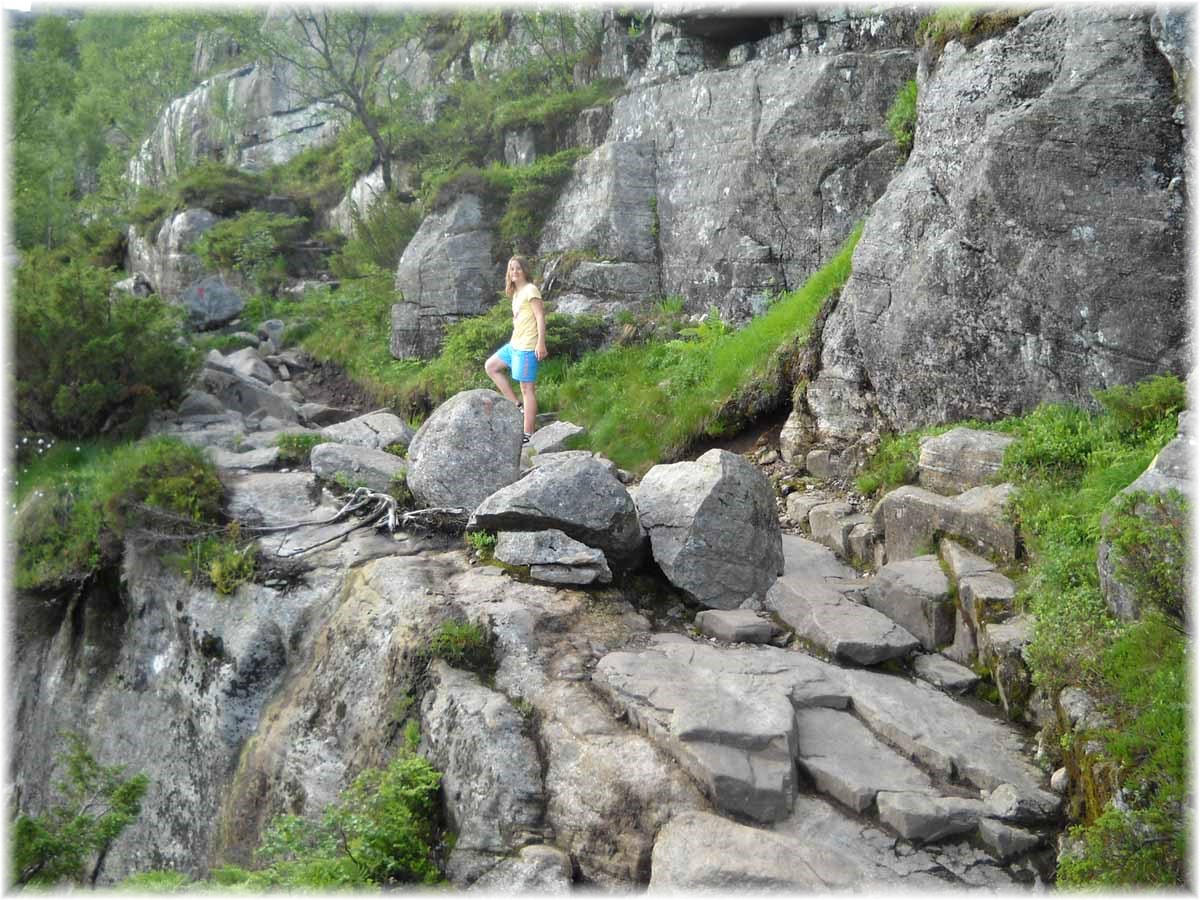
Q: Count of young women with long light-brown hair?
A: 1